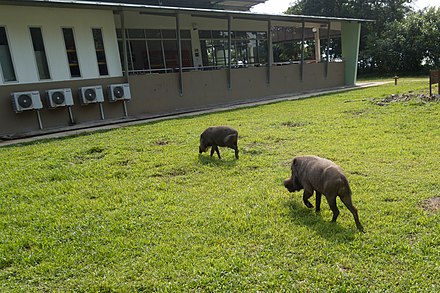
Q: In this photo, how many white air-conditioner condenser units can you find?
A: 4